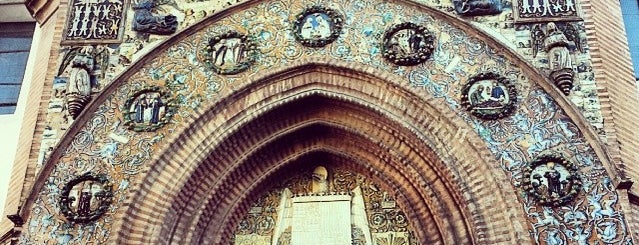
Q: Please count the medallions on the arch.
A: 7